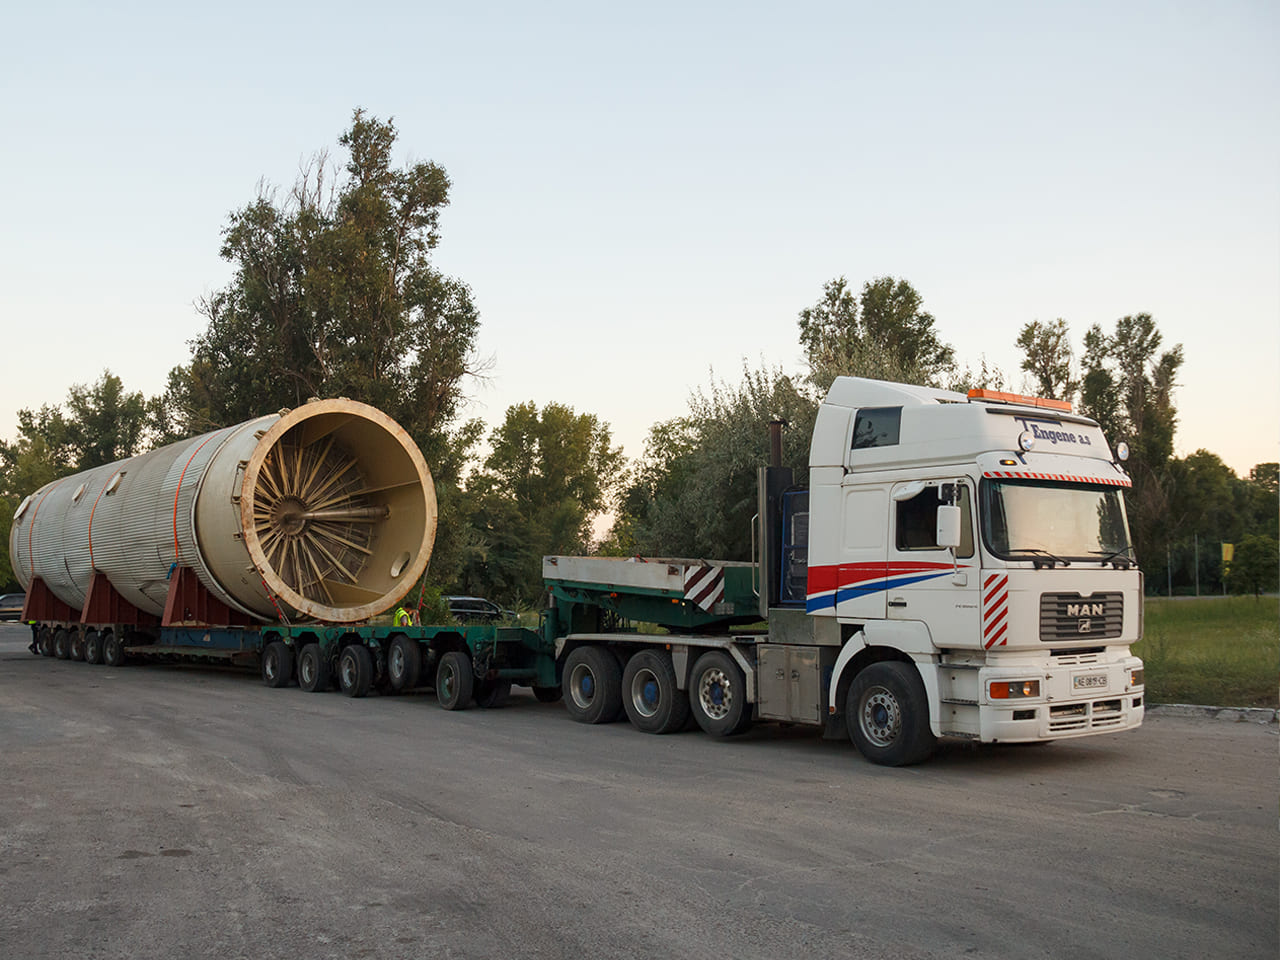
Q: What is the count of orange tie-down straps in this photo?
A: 3